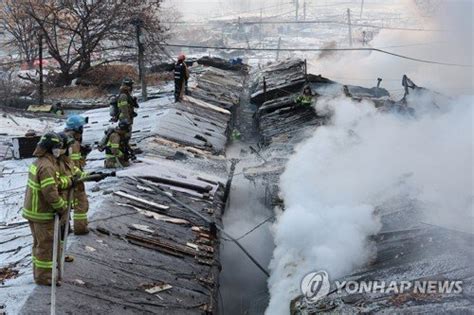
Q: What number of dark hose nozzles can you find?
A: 1